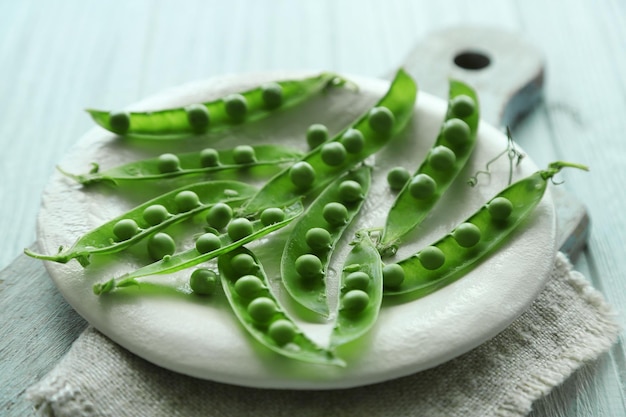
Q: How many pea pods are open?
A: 10